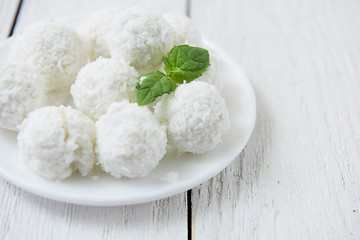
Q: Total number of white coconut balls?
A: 10